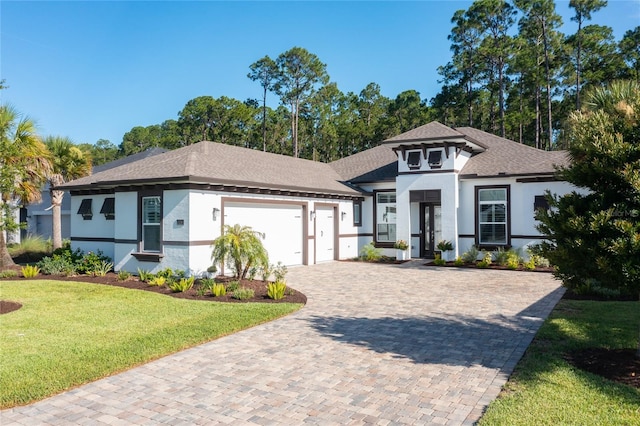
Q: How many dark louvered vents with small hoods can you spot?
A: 5